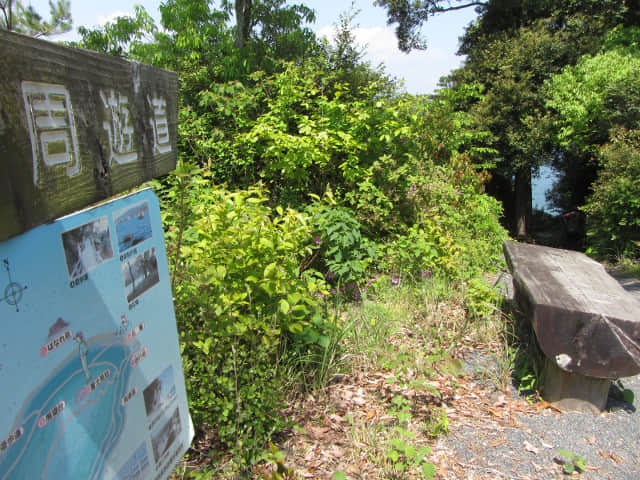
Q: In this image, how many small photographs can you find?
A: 6